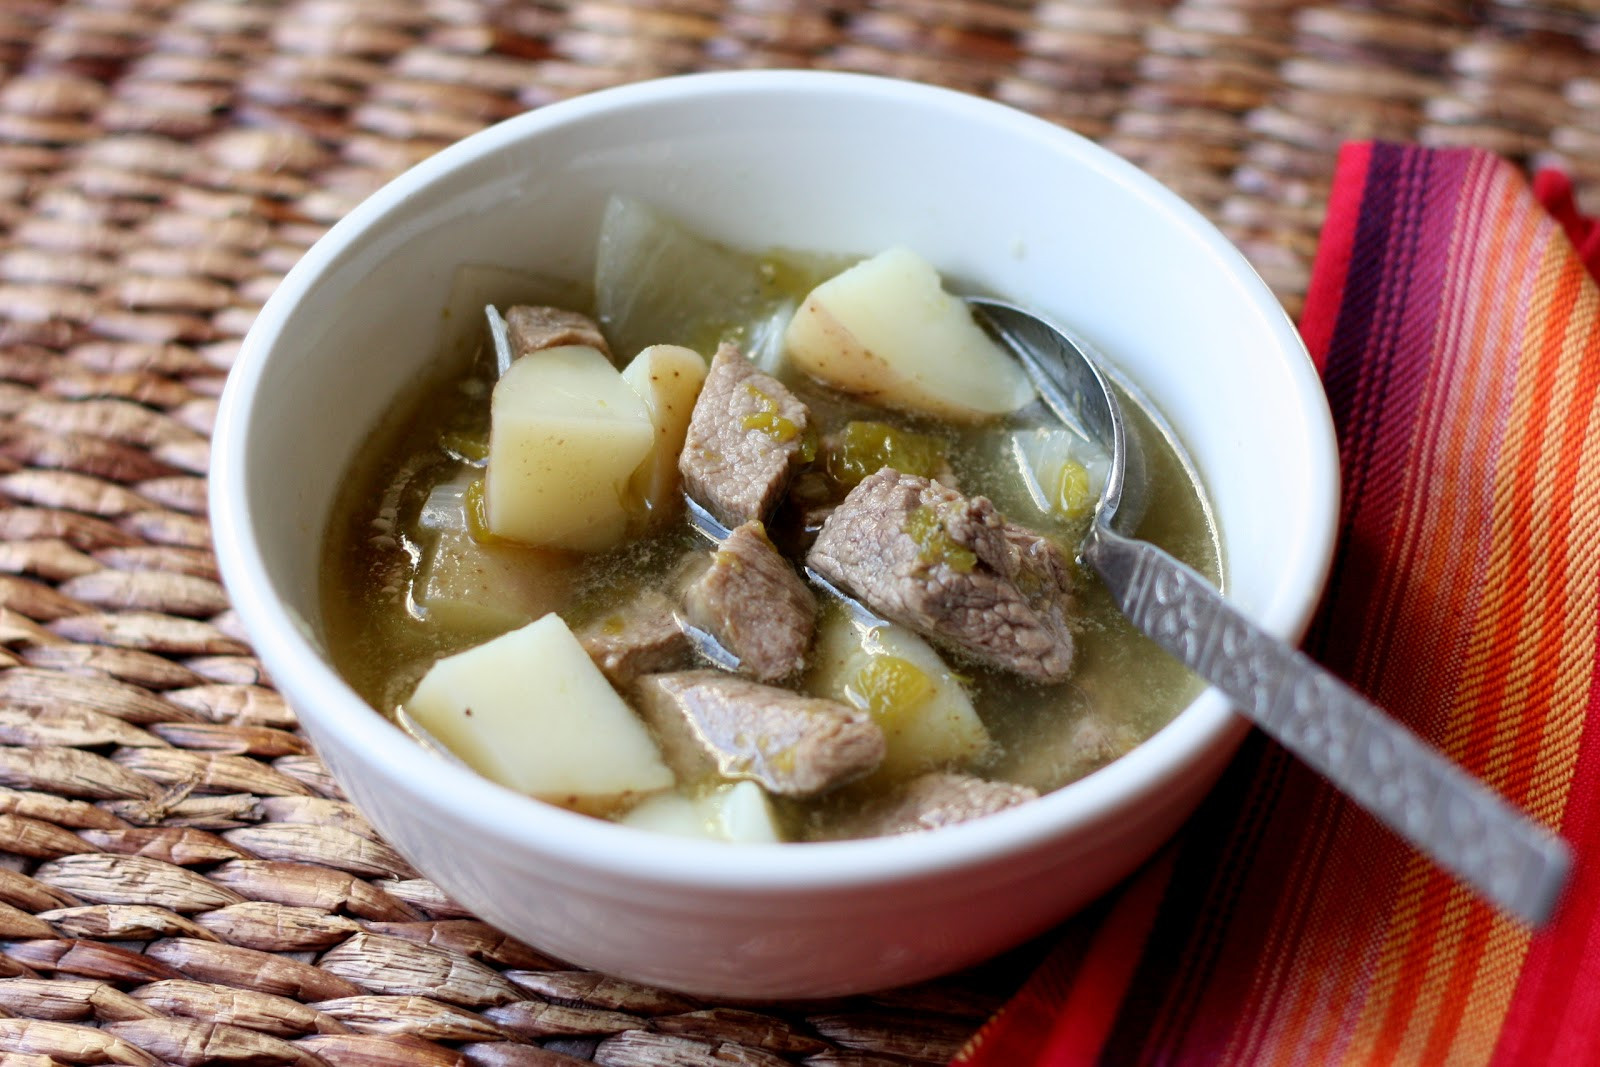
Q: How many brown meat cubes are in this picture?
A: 7